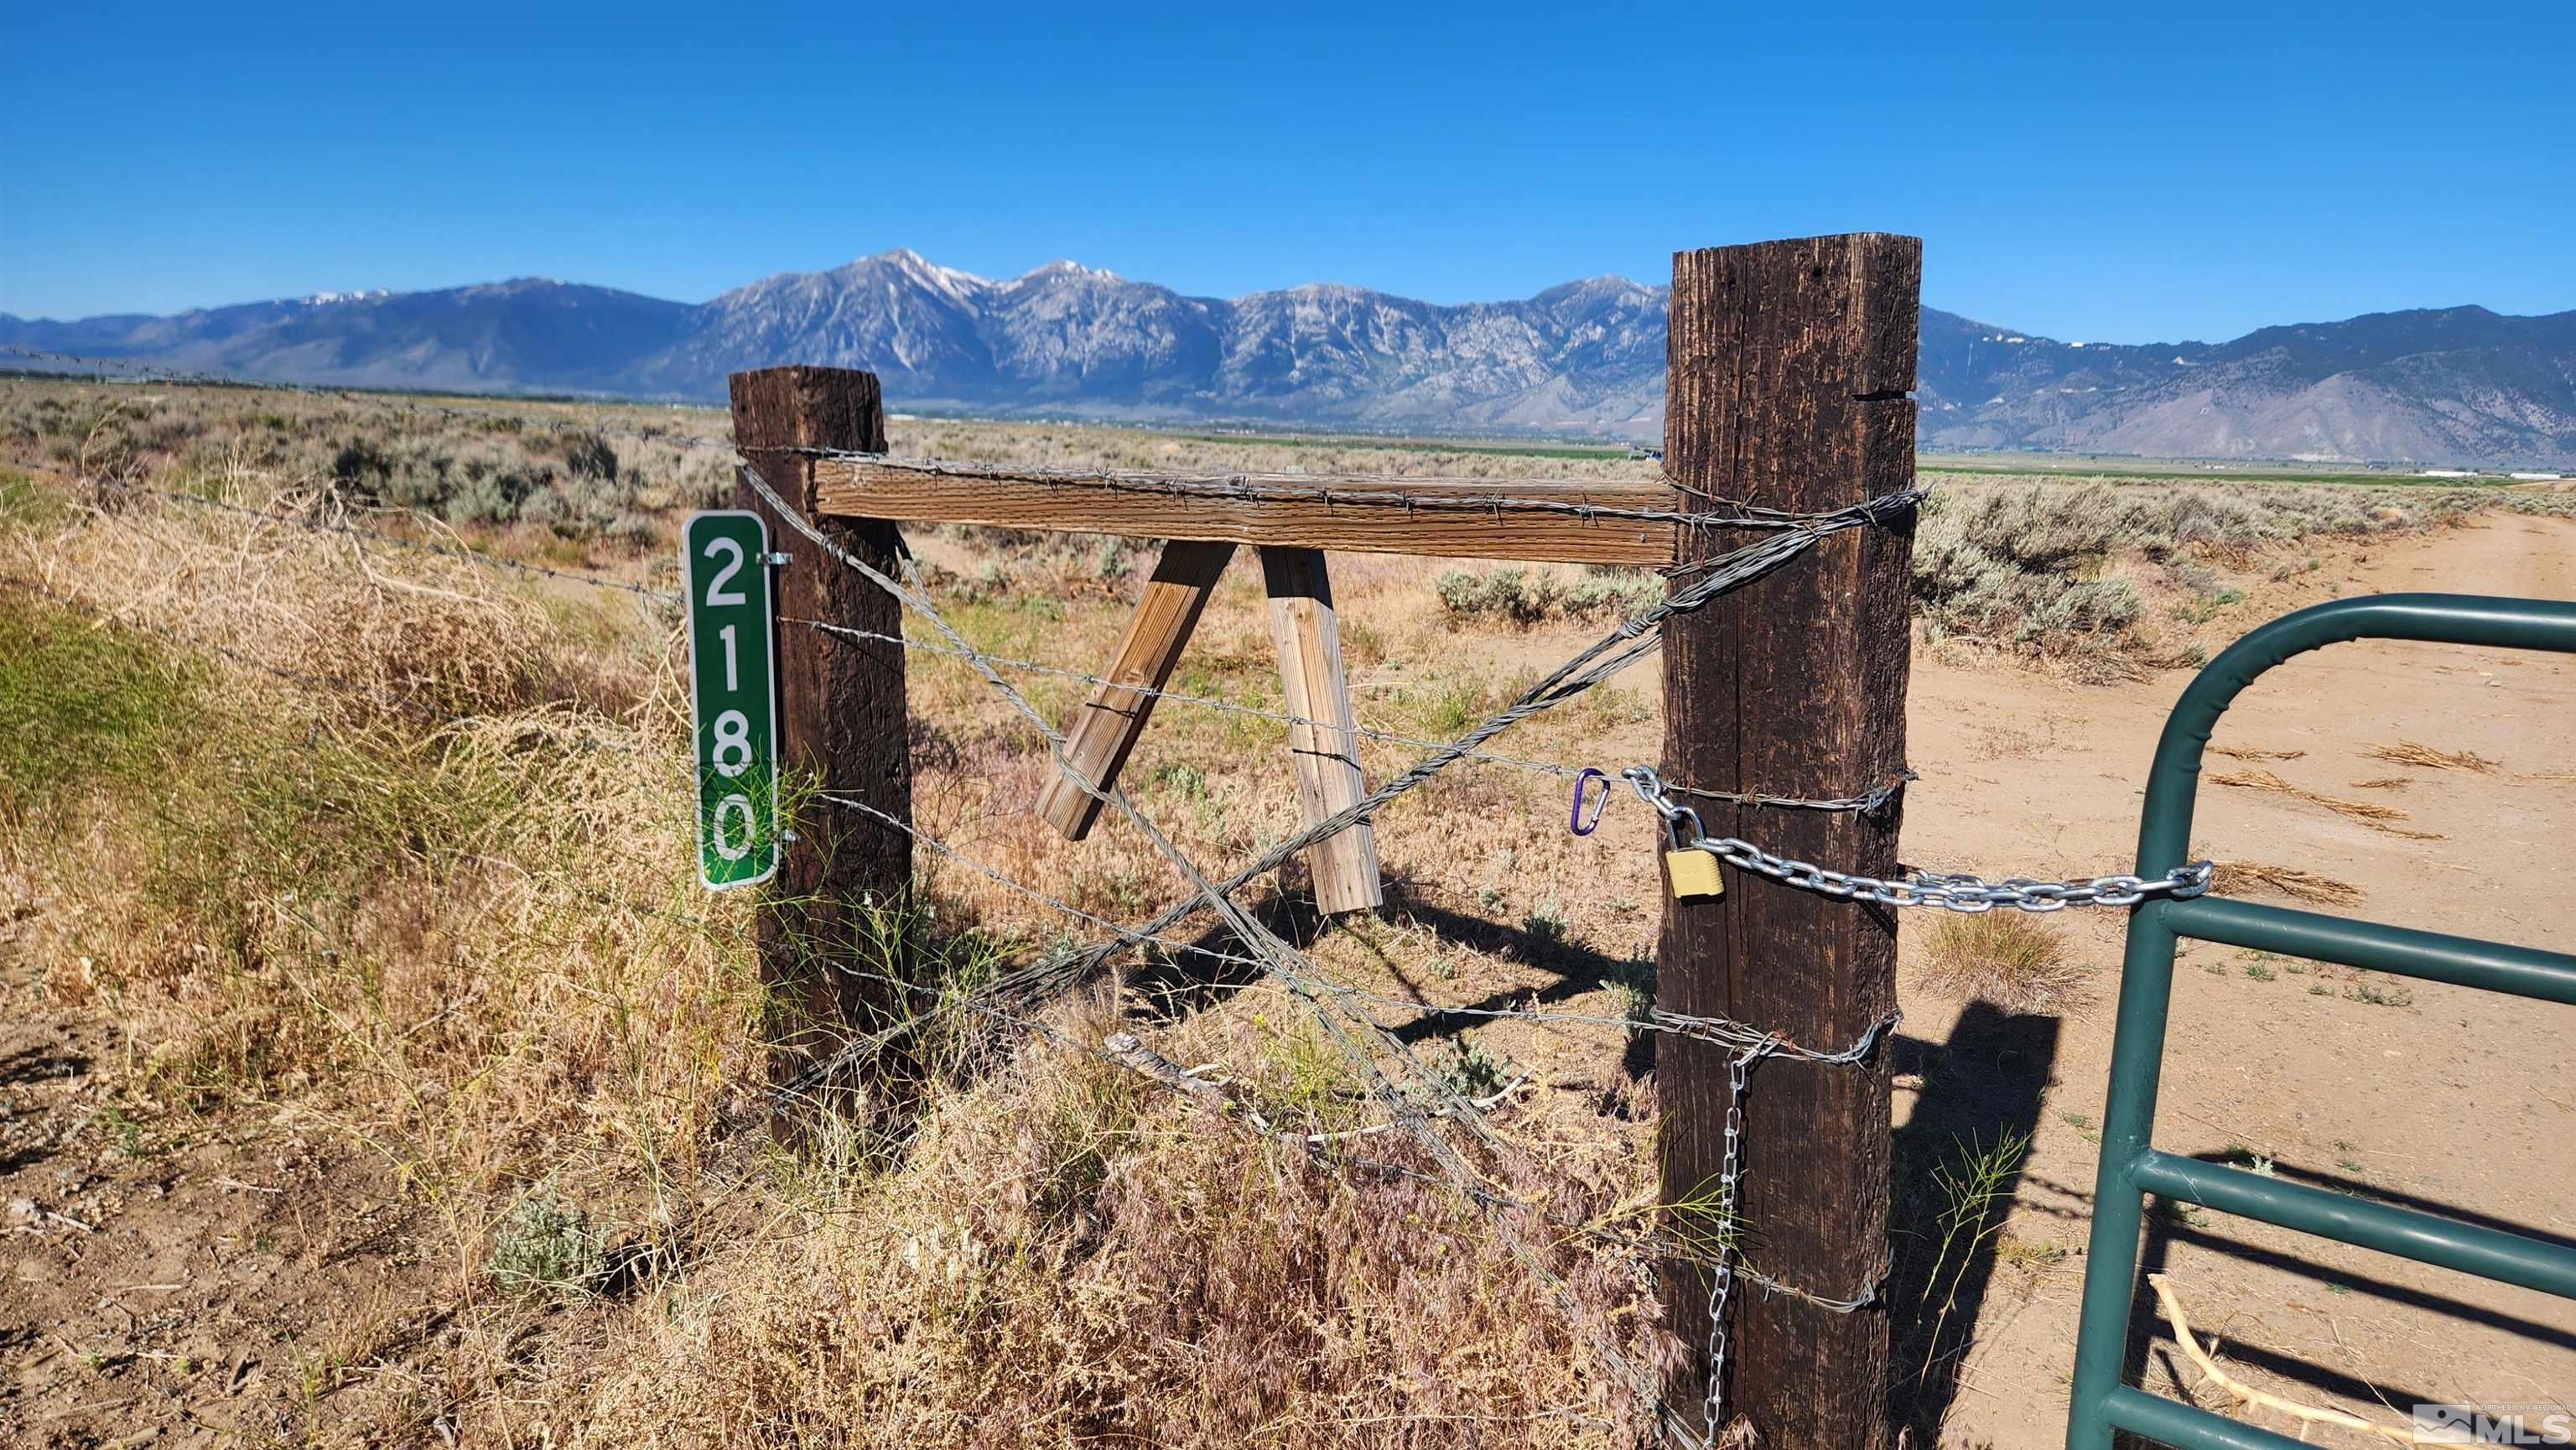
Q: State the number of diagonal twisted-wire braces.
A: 2